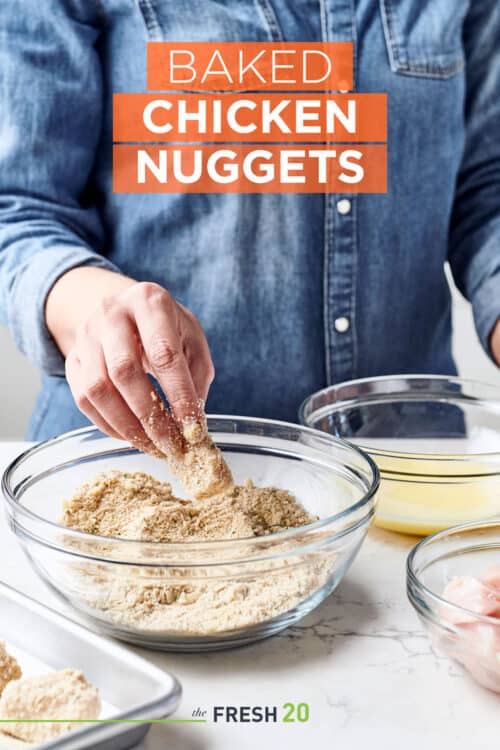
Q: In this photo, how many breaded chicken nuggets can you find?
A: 3